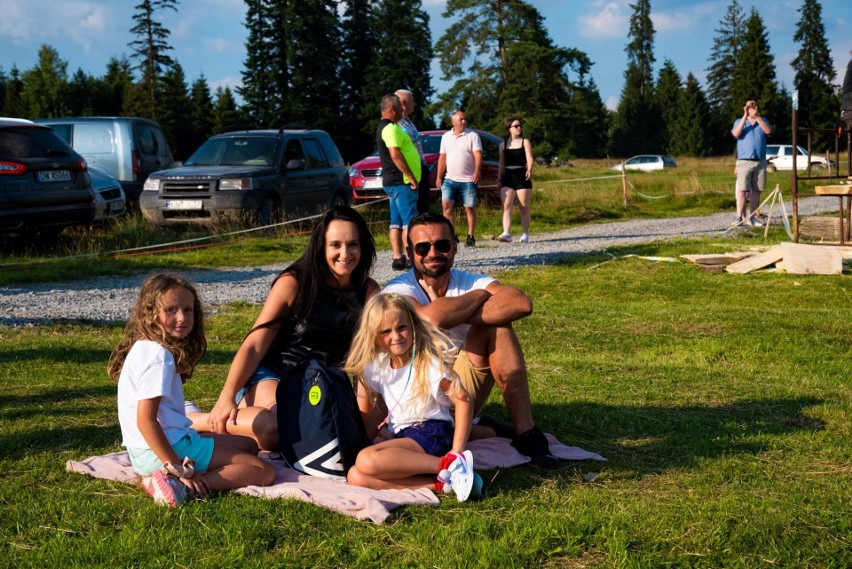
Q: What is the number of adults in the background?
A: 5